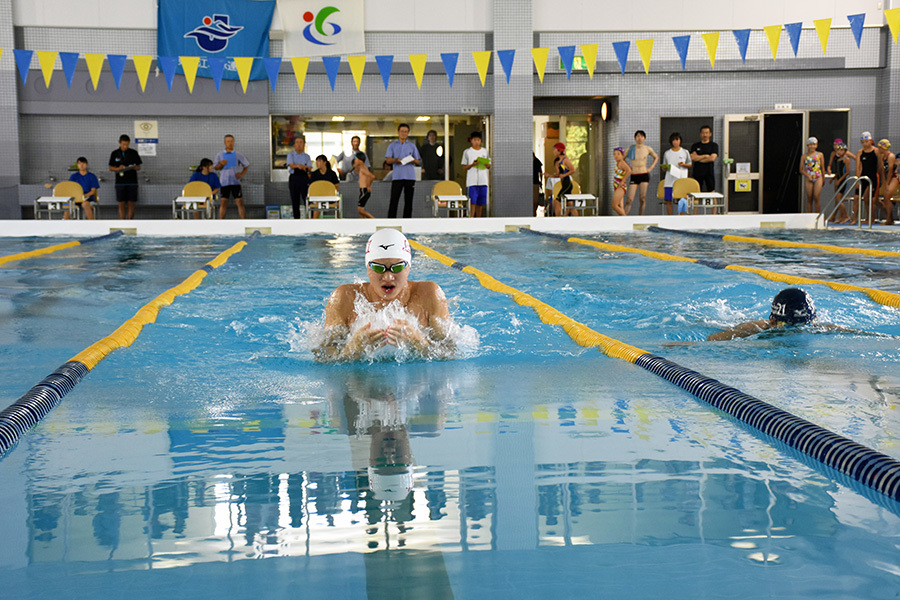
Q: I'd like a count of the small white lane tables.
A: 6